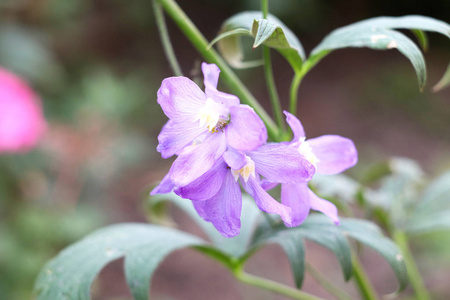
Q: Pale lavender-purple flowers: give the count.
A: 3